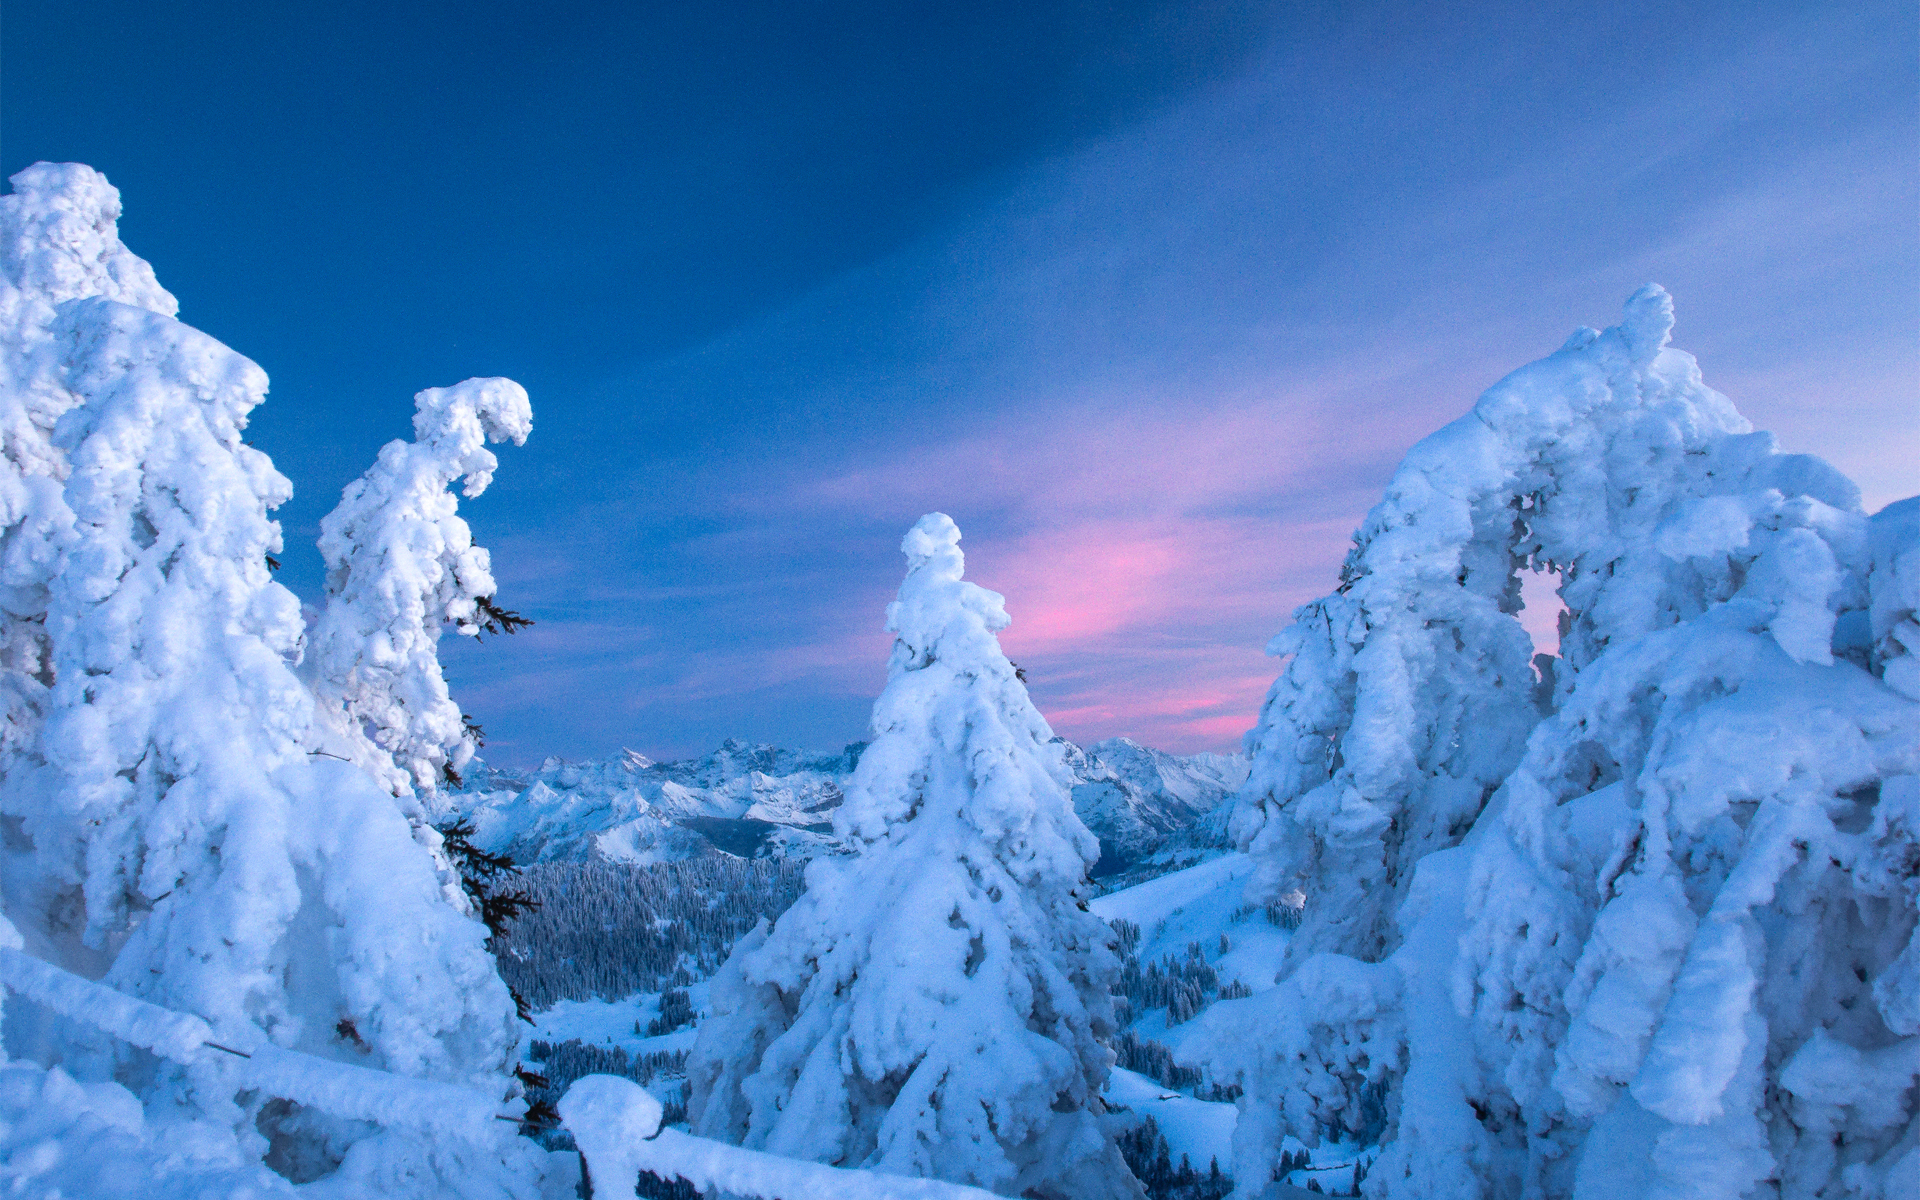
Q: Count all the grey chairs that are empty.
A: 0